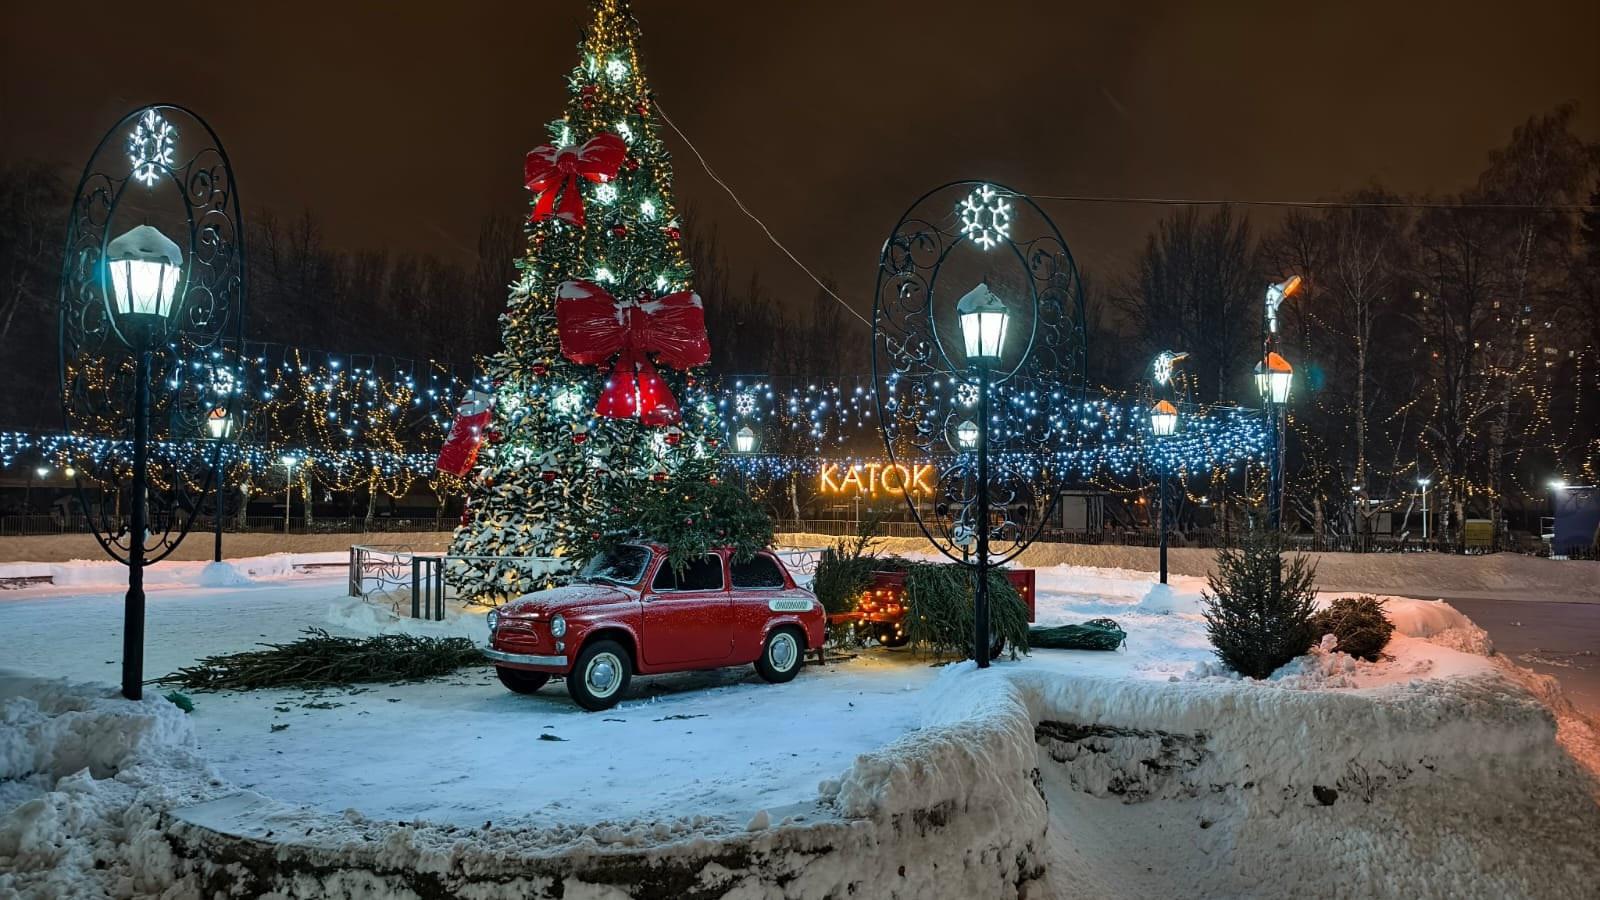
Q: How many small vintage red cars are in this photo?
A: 1